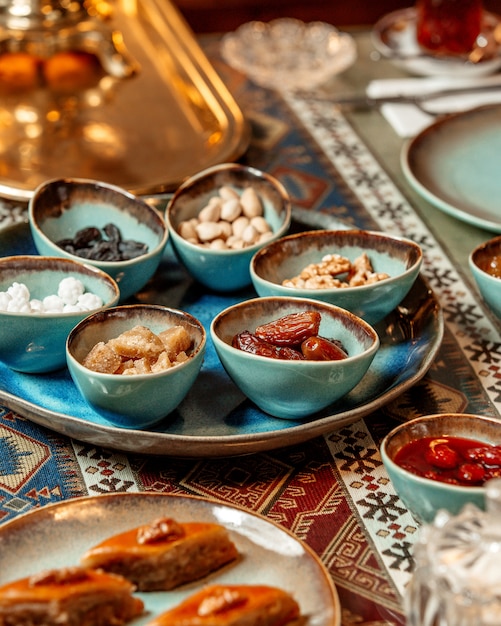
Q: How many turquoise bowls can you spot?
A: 8